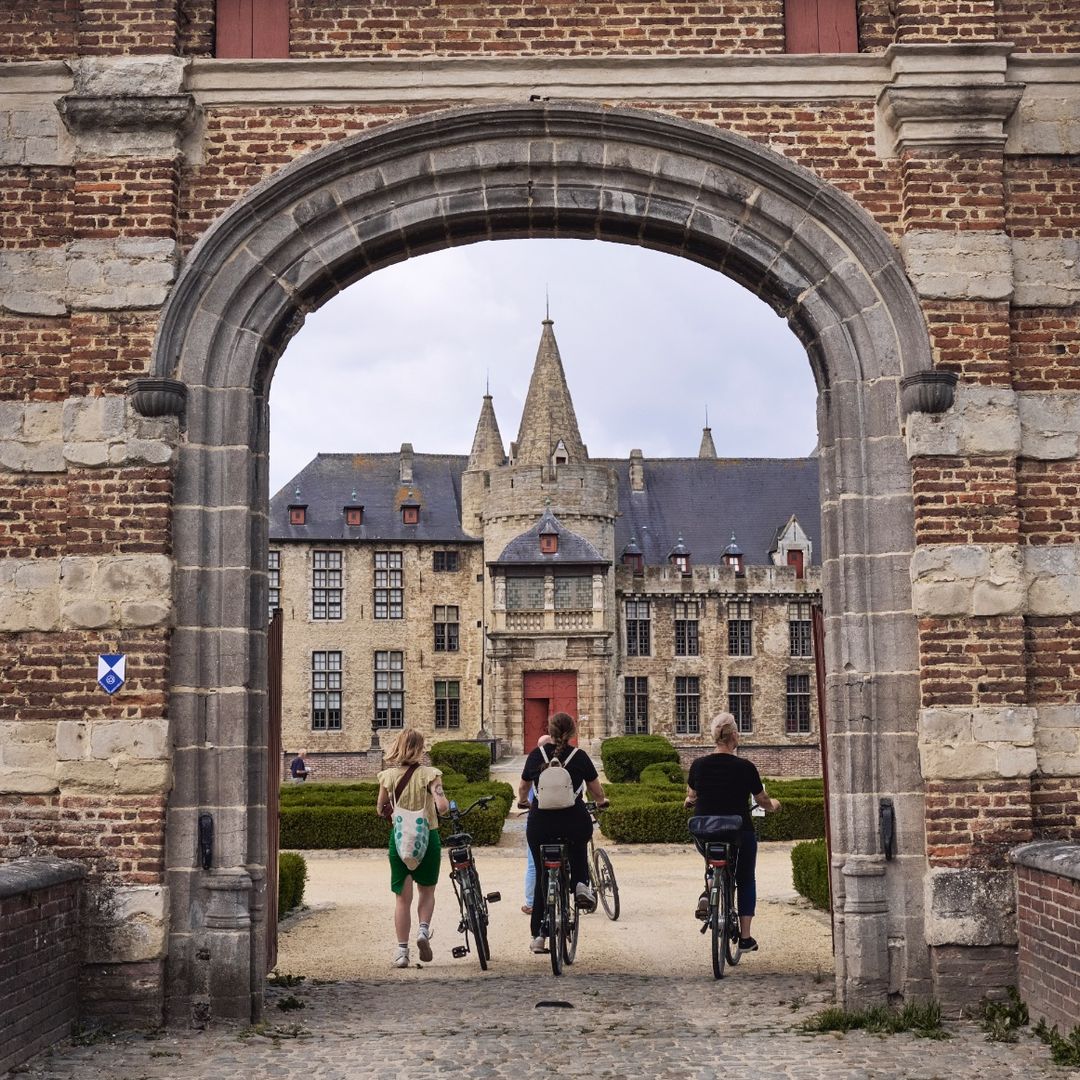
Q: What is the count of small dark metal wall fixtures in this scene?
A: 2